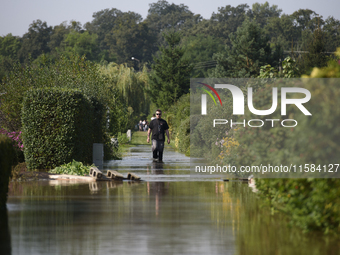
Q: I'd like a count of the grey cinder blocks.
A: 3